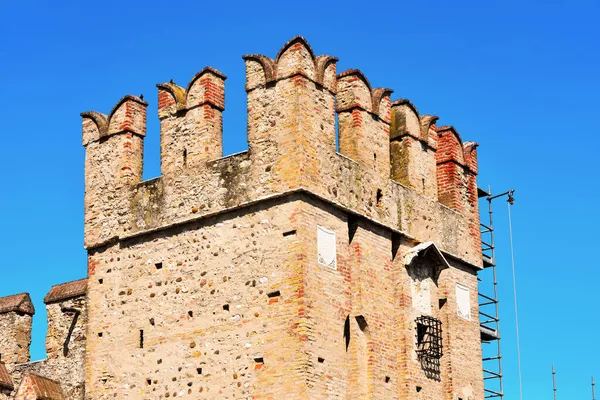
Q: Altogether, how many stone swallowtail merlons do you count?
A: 6